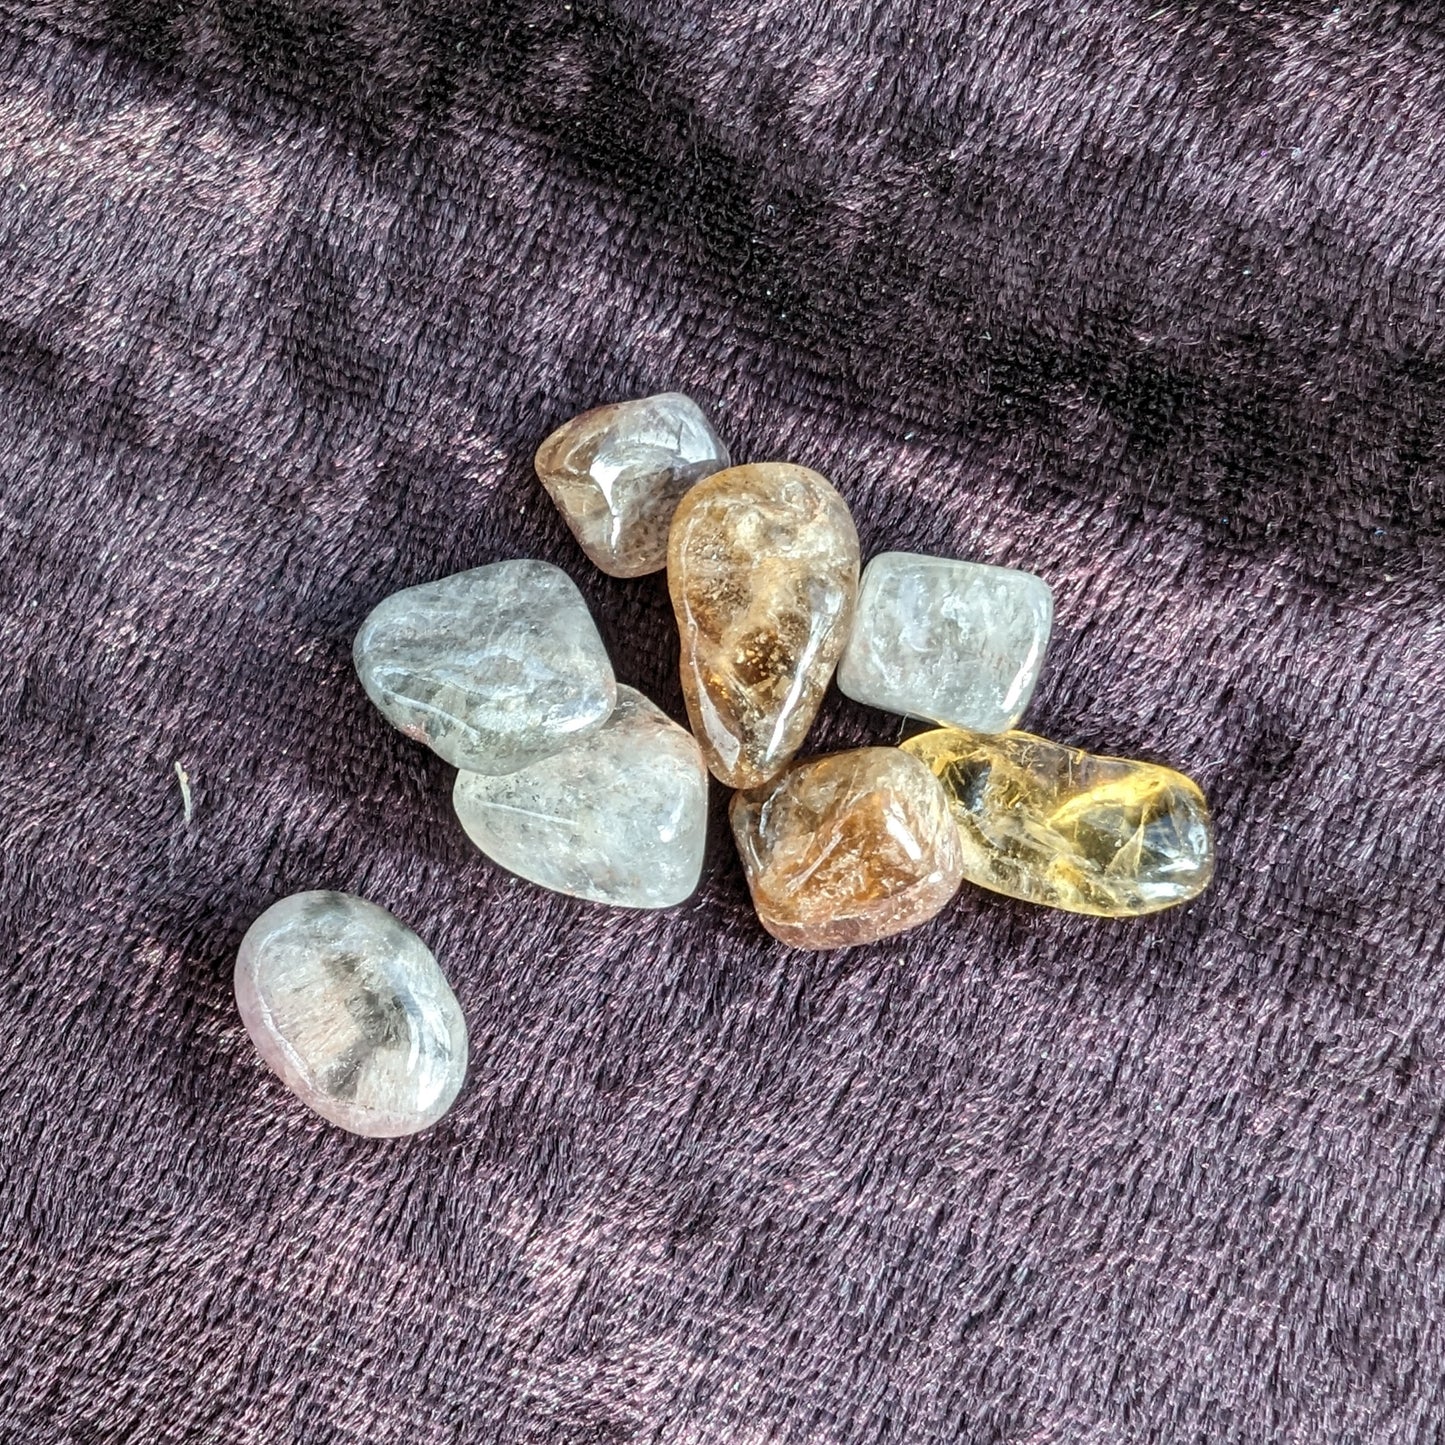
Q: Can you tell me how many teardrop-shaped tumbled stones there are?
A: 1